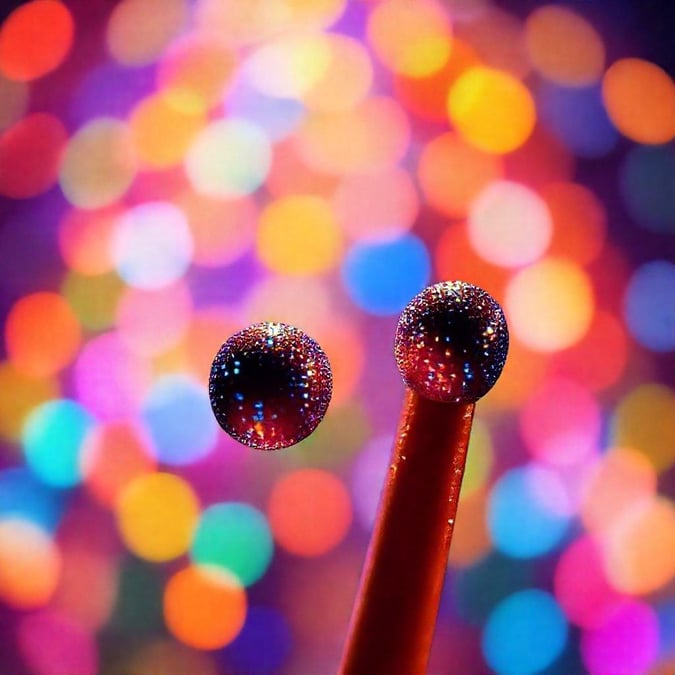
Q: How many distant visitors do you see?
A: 0